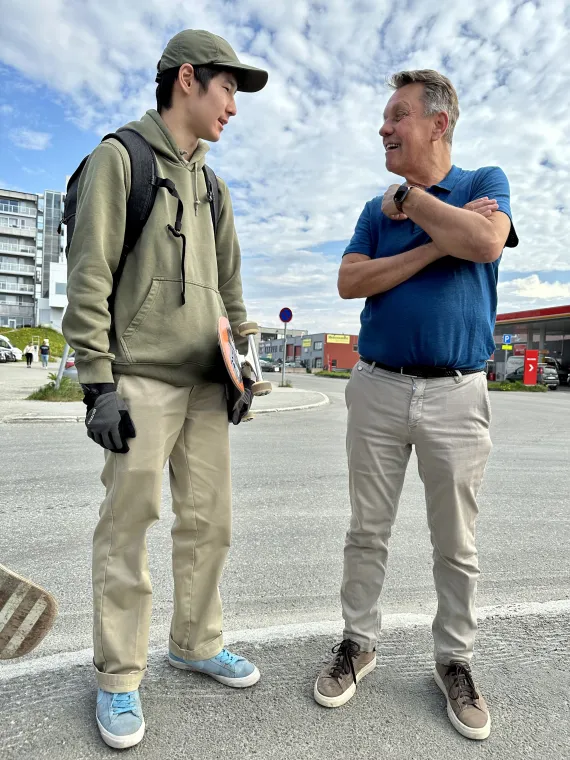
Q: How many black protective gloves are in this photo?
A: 2